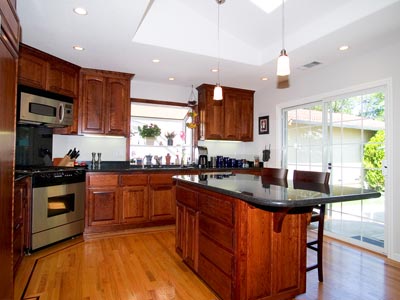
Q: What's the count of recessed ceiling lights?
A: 7